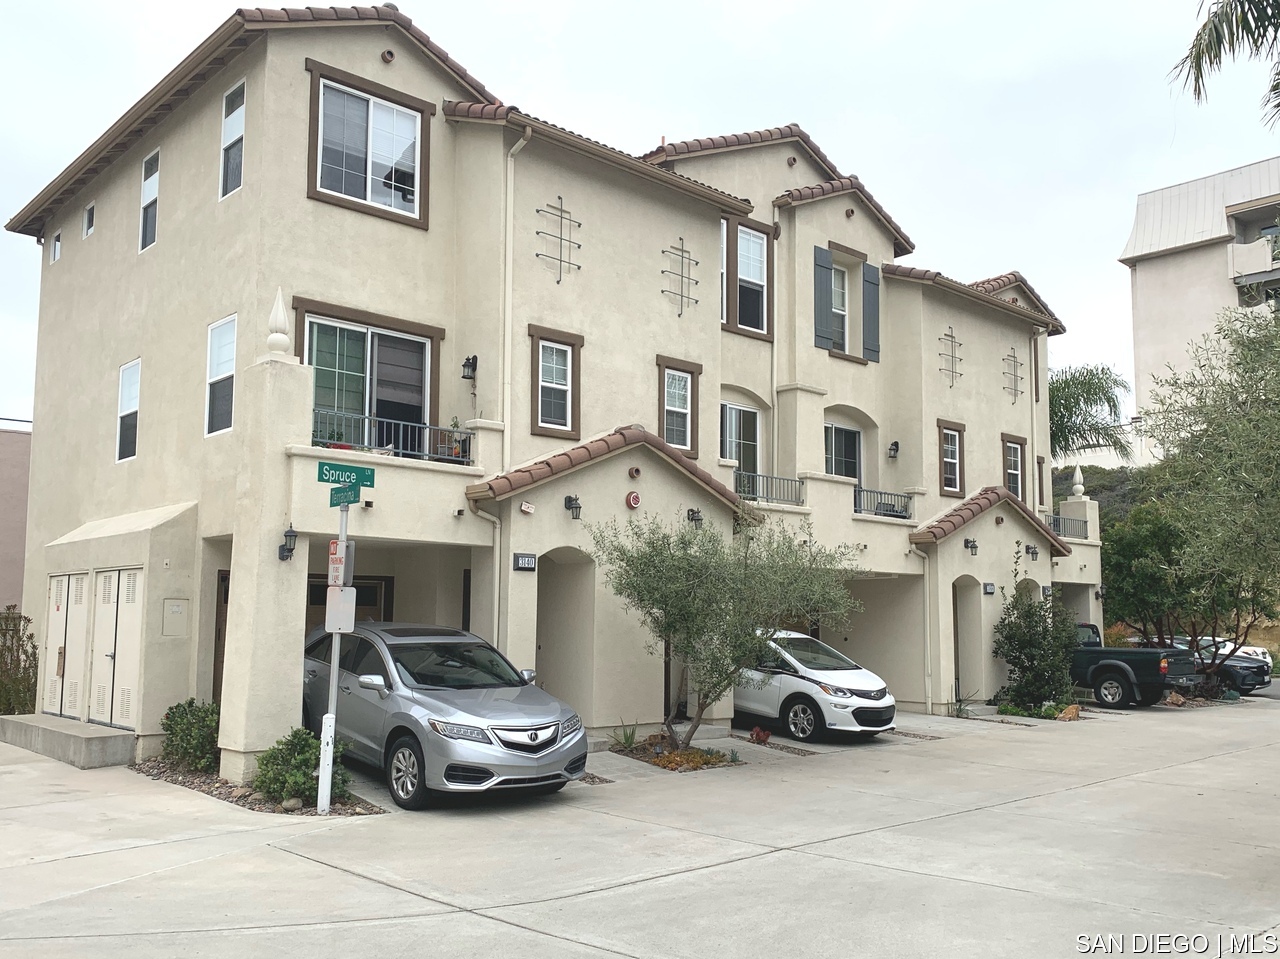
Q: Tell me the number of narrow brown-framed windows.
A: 4